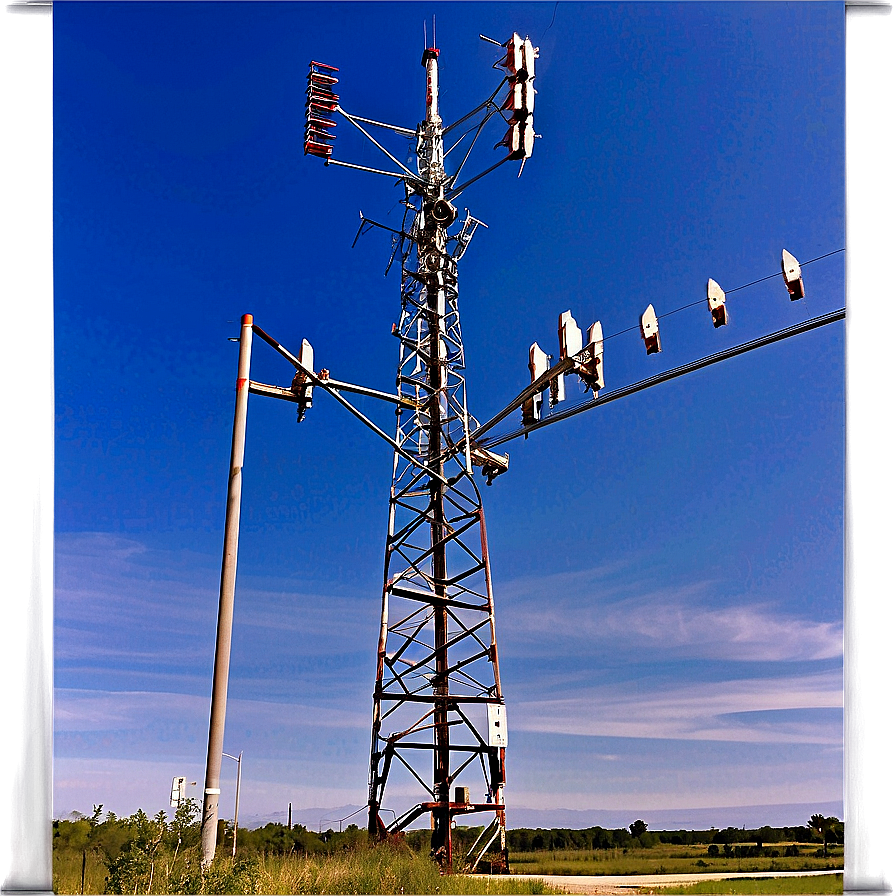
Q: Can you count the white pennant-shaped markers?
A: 3